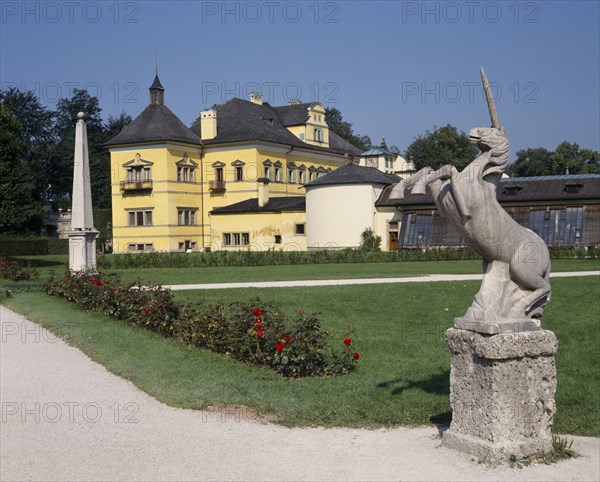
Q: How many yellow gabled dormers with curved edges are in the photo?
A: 1